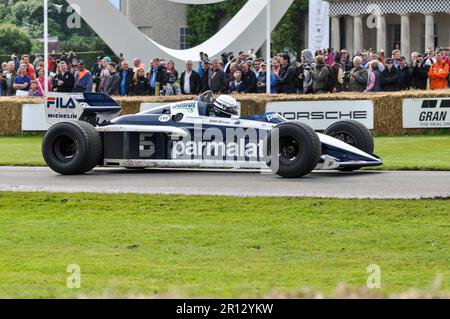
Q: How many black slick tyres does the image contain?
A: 3